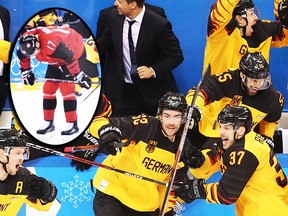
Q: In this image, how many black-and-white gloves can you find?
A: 2